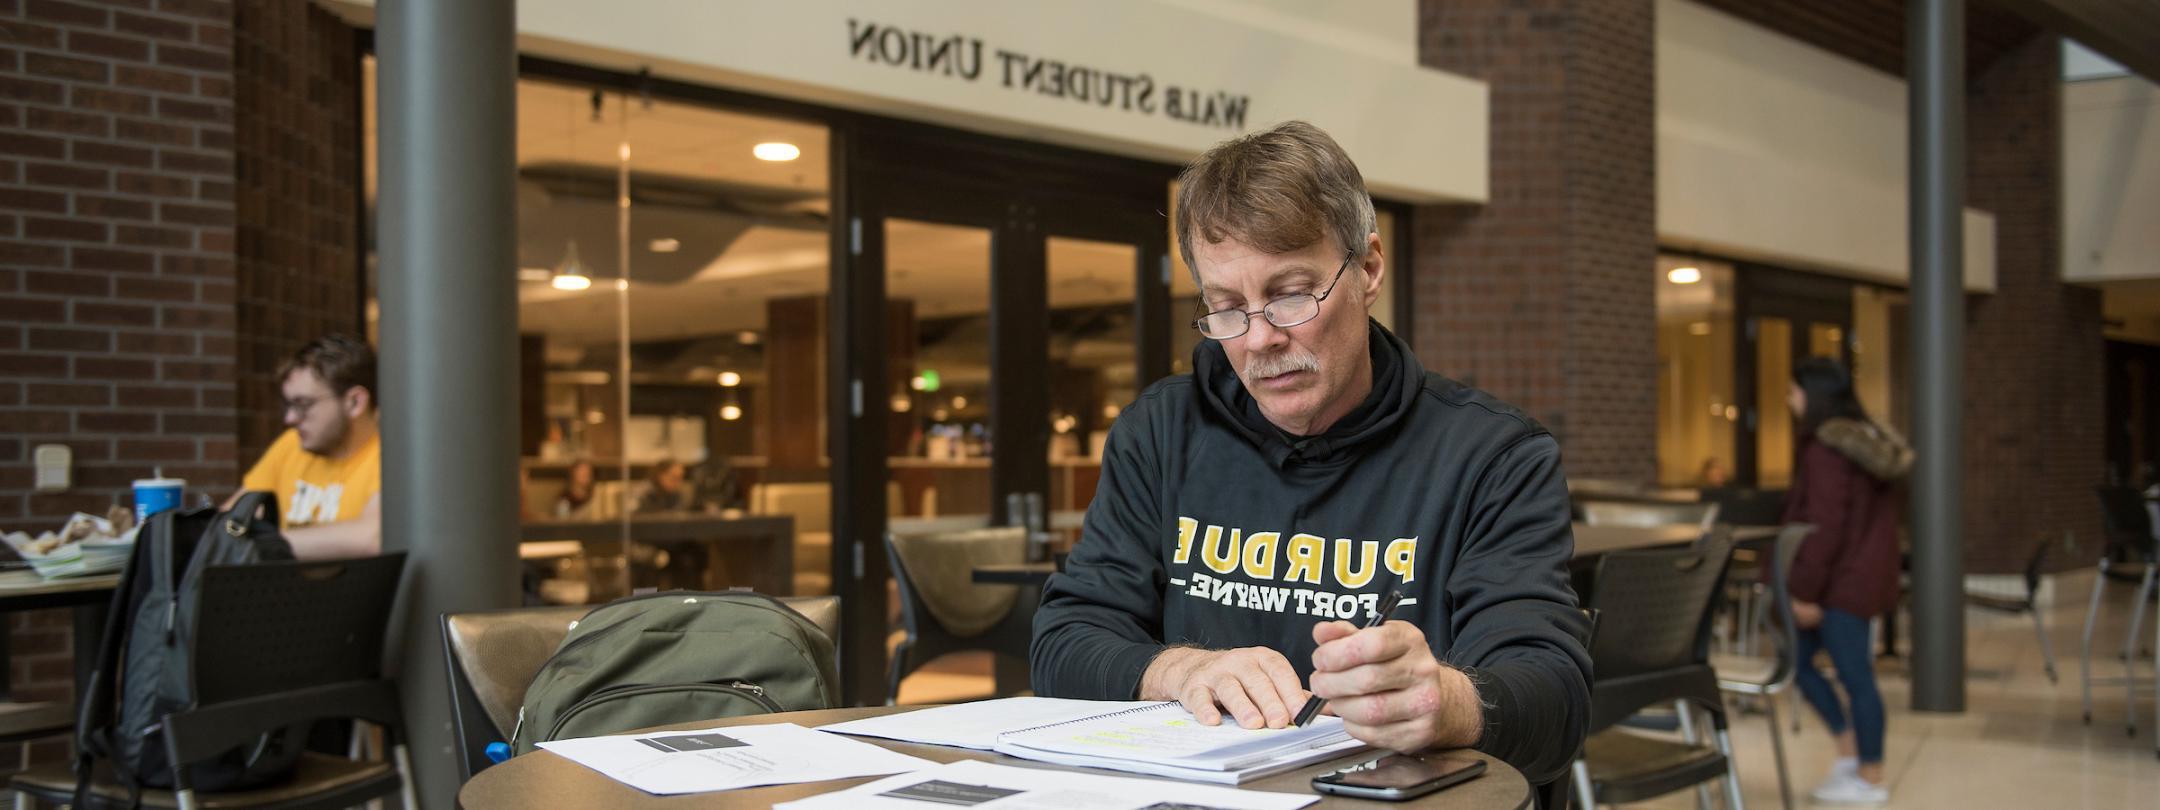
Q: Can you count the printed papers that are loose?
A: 2